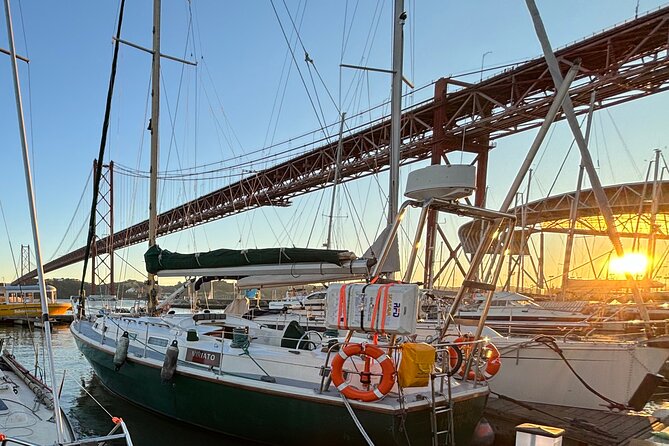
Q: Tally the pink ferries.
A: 0